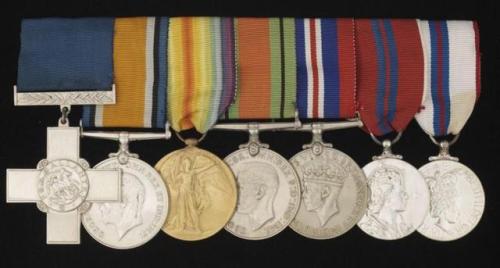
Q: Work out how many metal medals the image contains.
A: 7